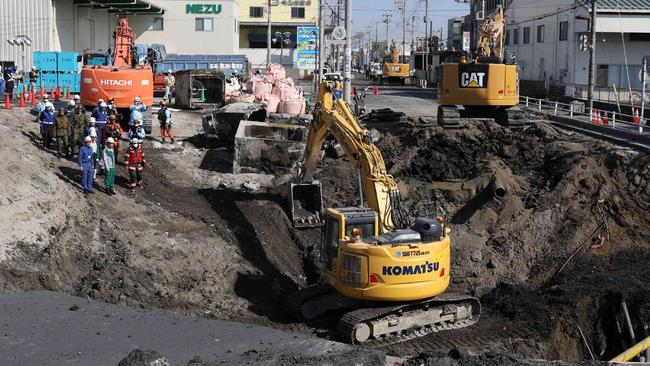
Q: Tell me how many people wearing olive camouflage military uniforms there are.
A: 2